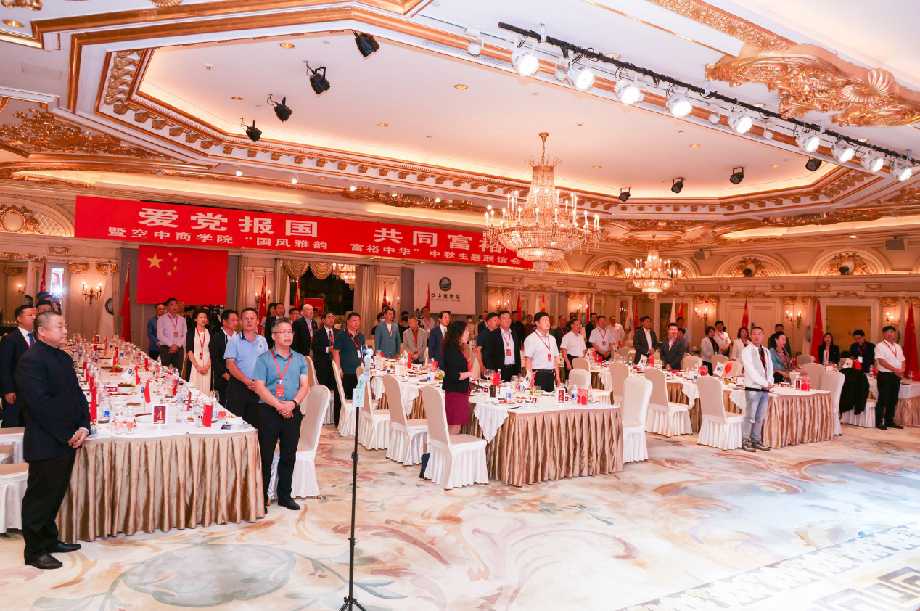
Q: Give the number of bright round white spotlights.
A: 9